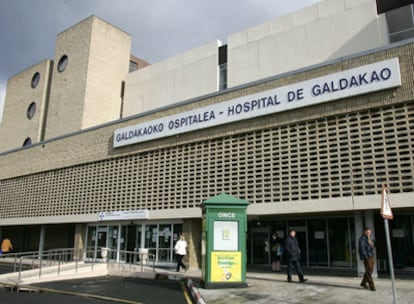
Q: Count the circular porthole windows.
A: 4